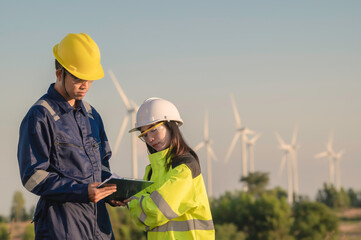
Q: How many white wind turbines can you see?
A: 8